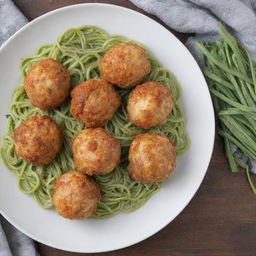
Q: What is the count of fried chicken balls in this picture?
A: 8